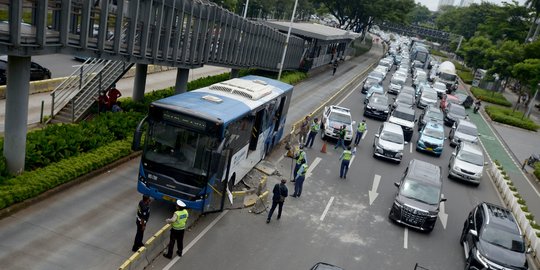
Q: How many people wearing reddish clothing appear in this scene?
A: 2